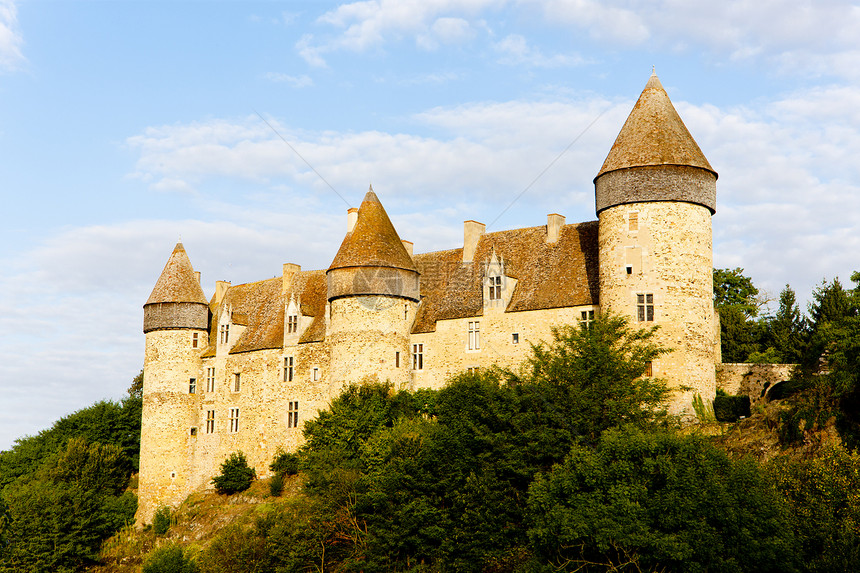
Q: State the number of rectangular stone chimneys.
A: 7